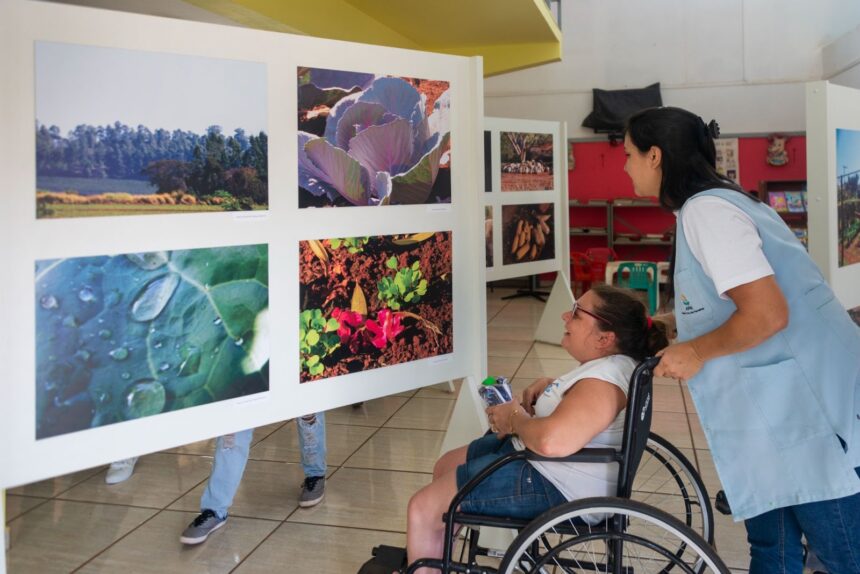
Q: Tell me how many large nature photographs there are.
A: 4